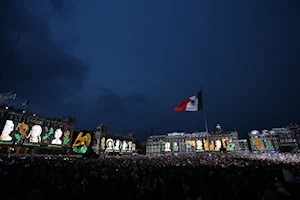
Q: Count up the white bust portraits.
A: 10